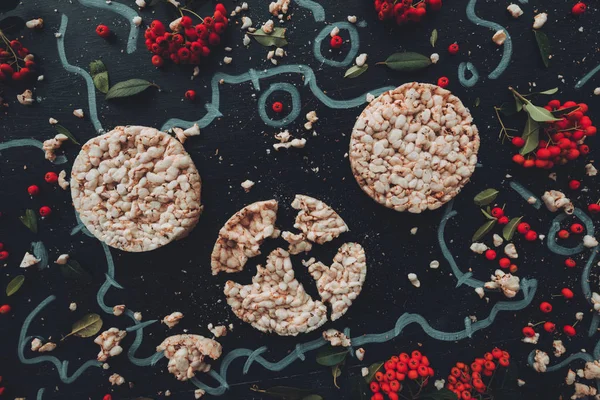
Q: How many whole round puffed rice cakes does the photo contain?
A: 2